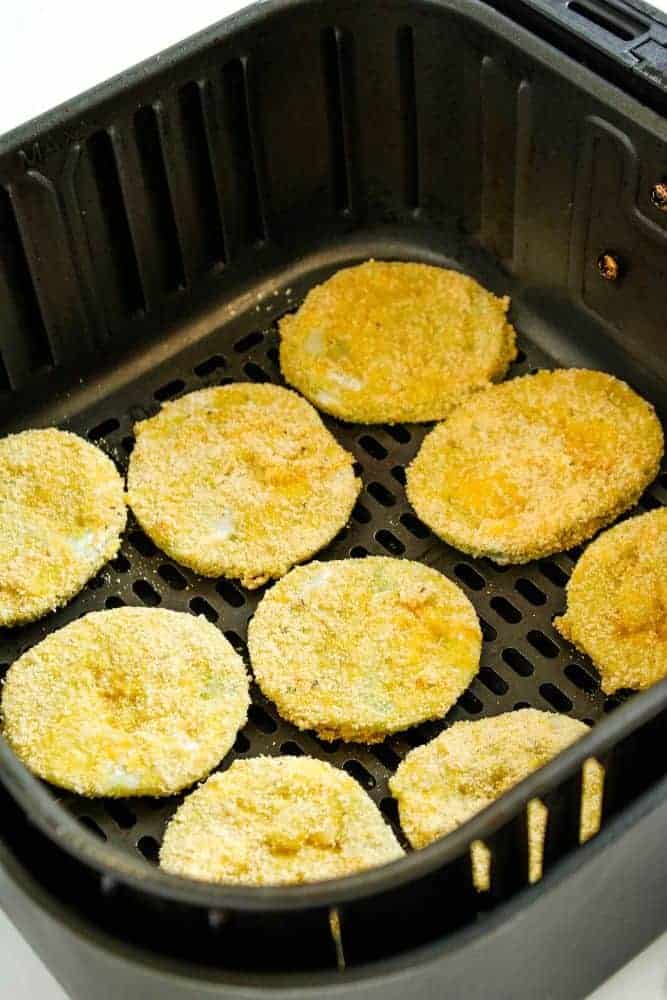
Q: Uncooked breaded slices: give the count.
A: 9